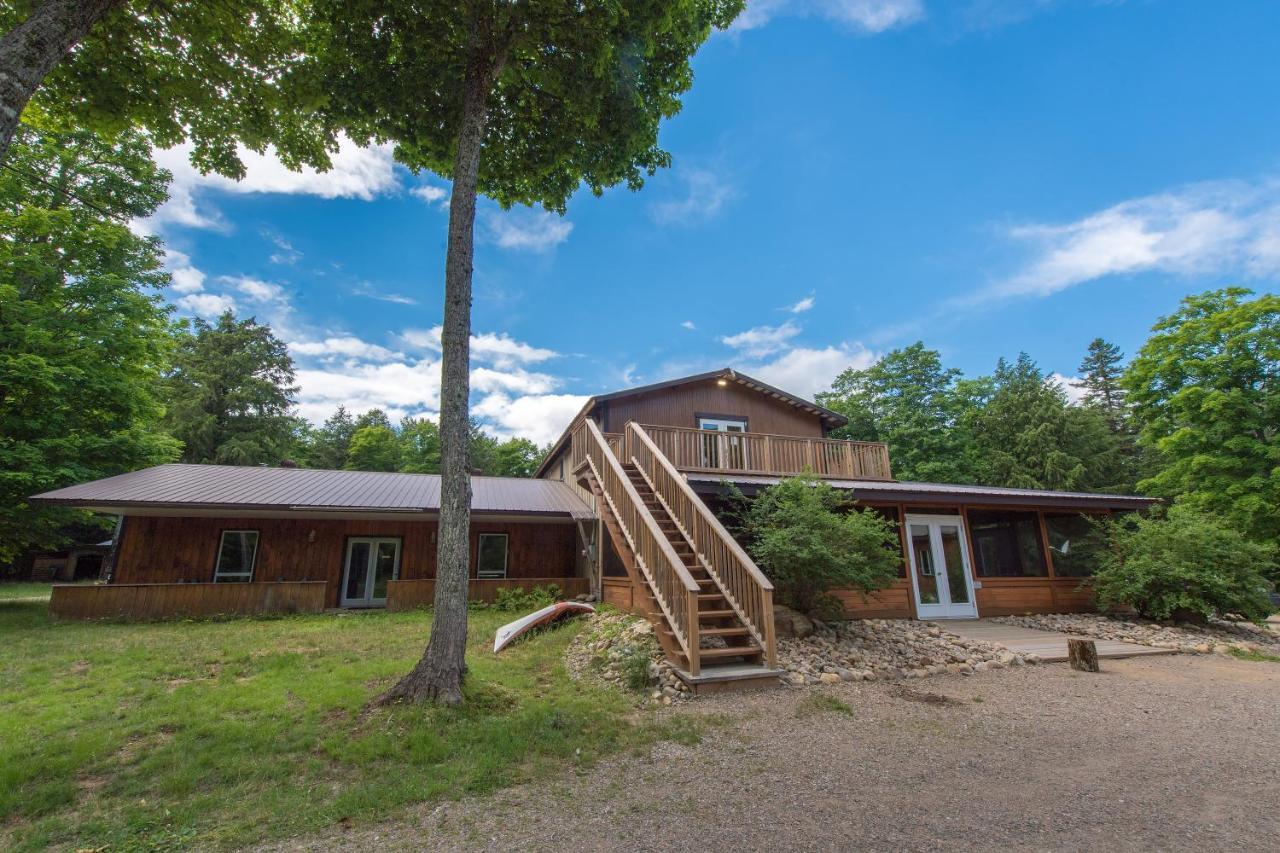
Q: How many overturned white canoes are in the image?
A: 1